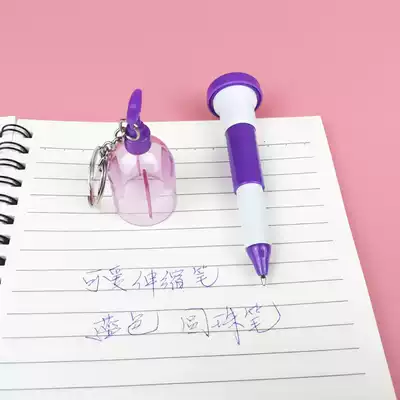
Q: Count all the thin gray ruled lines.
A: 13